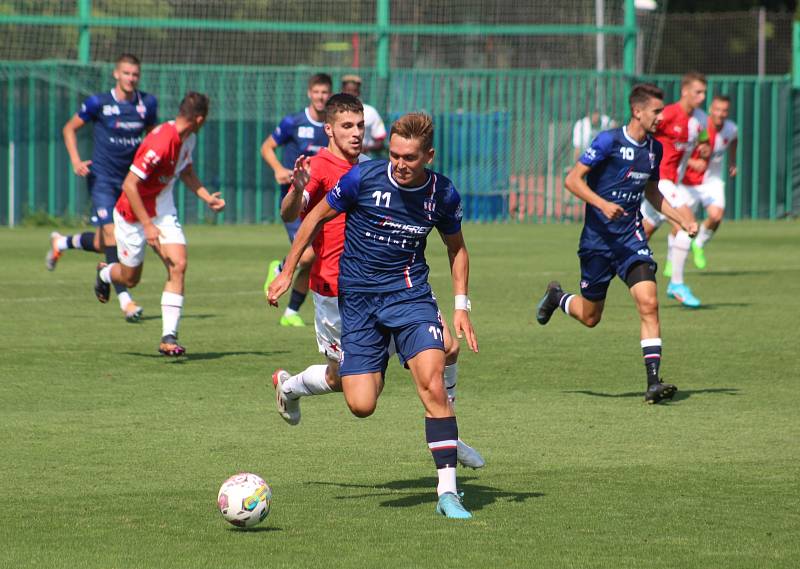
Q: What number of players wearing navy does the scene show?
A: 4